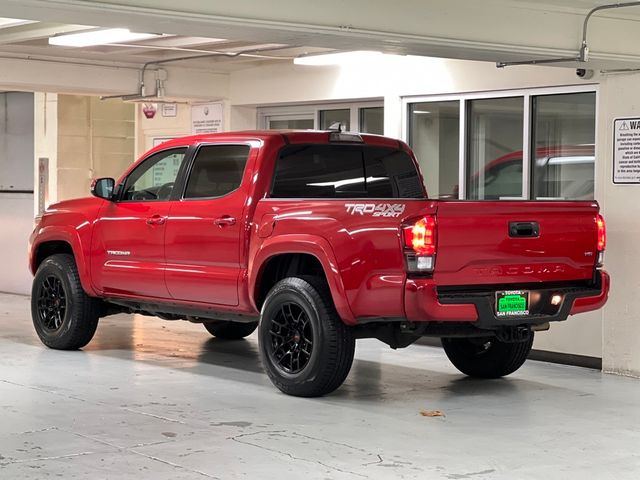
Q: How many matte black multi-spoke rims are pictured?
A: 2